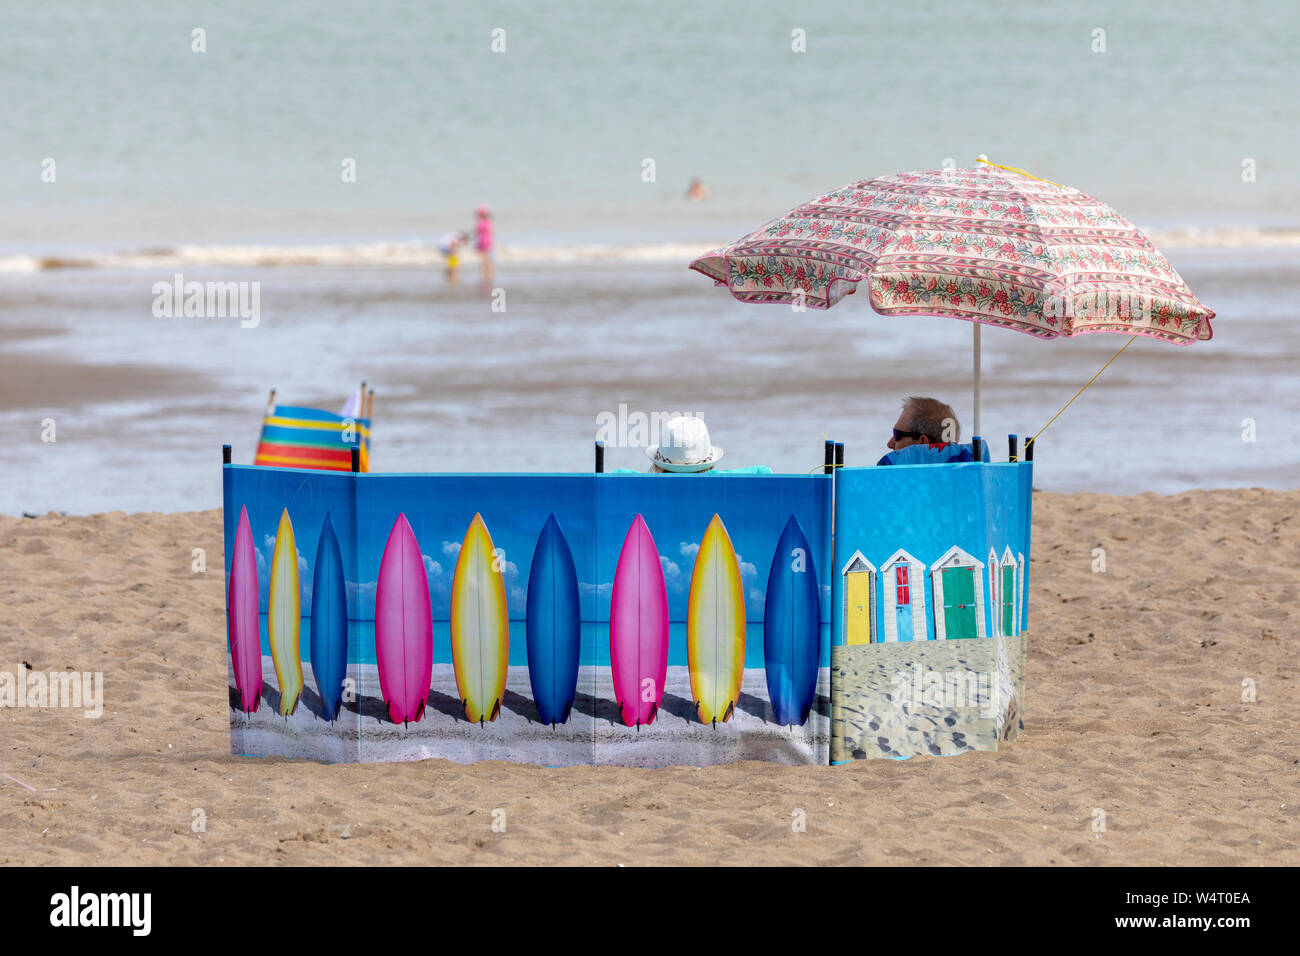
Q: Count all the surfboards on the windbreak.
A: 9